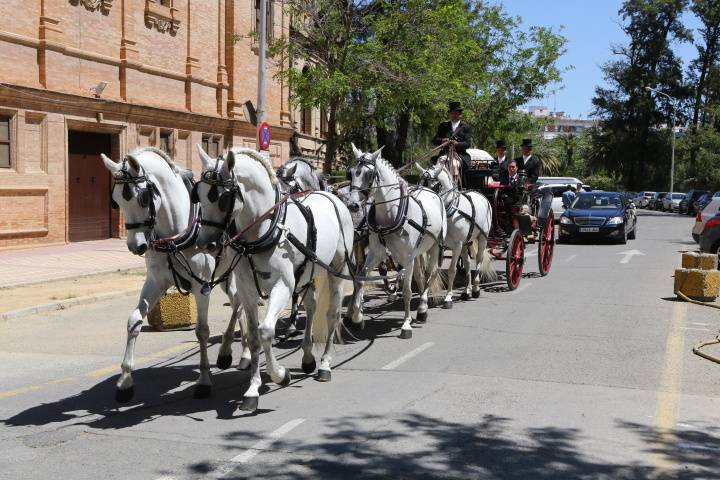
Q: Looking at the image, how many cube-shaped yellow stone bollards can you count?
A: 3